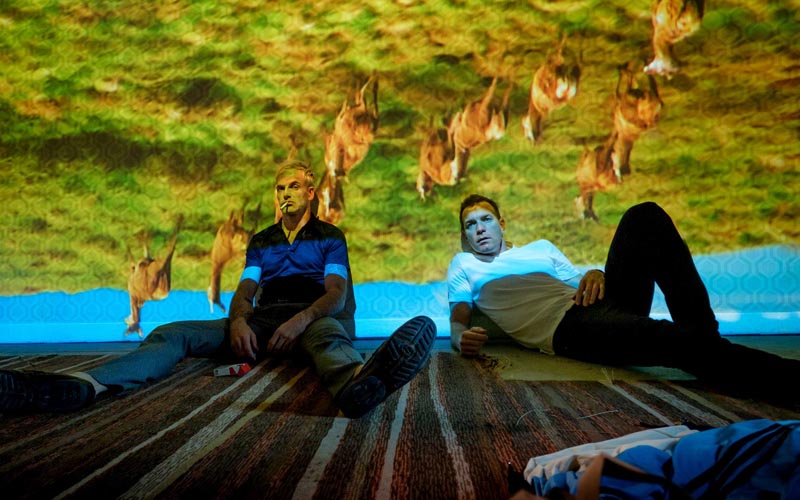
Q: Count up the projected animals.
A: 10